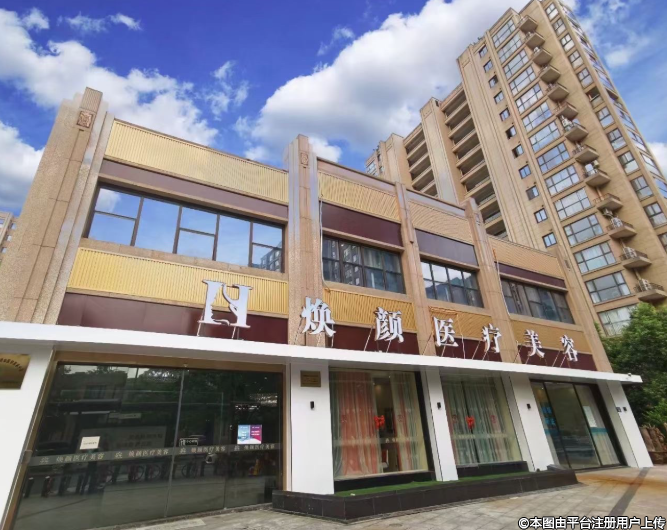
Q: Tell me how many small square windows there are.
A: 11